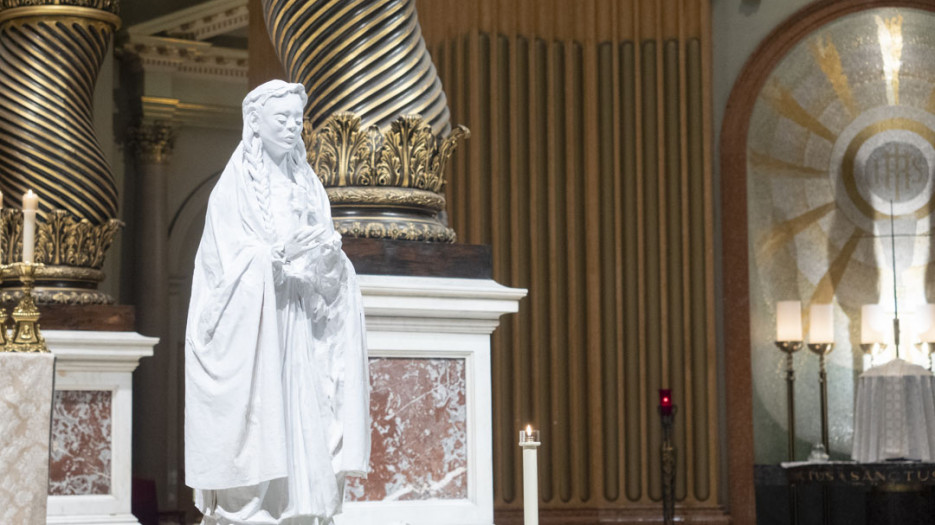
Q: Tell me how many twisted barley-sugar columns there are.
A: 2